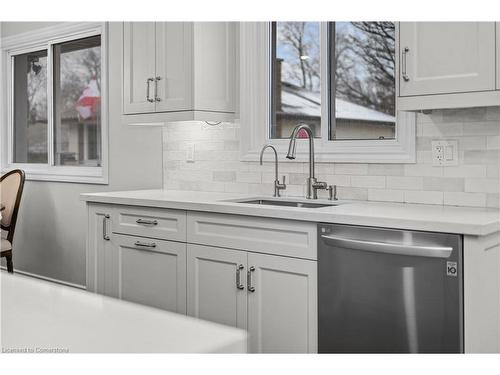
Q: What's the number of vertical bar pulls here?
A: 6